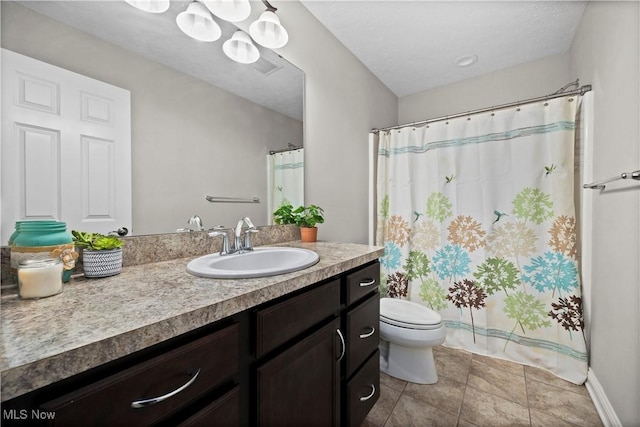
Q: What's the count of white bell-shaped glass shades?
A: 5